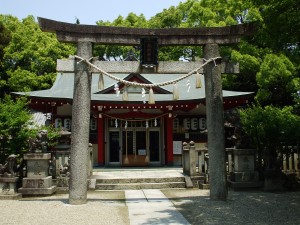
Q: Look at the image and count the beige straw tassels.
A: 5